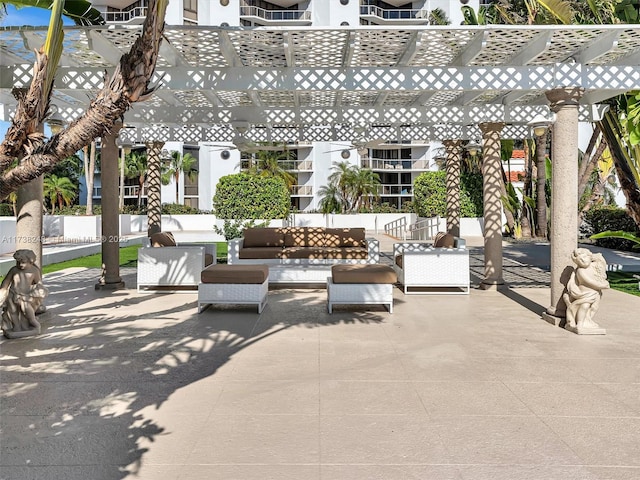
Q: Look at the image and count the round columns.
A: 6